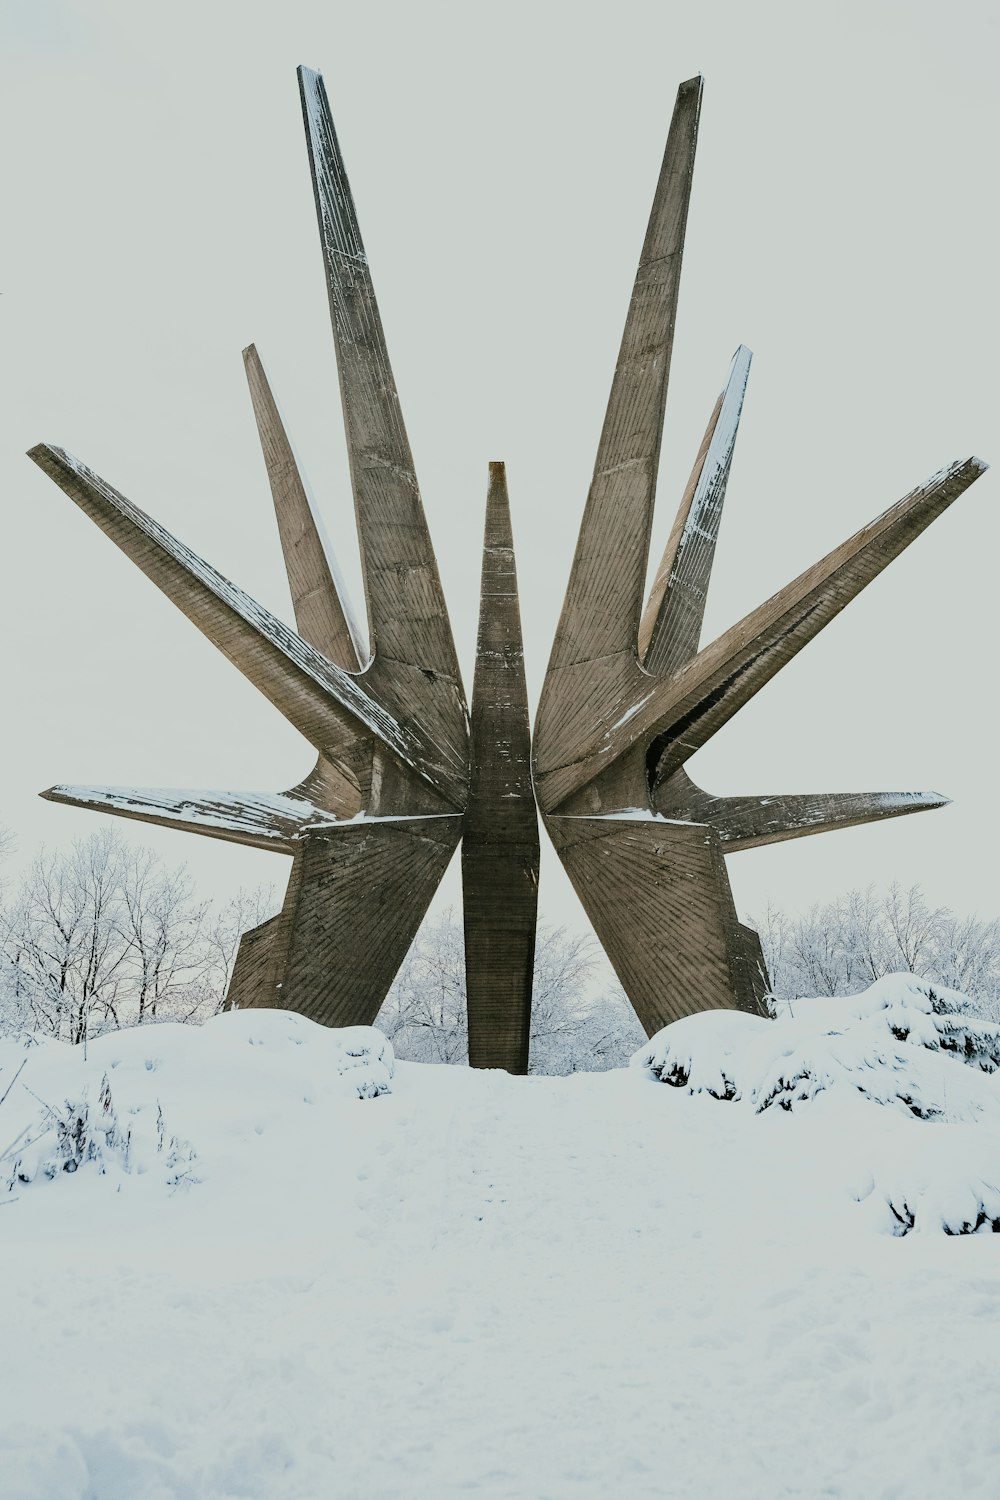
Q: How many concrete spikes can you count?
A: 9